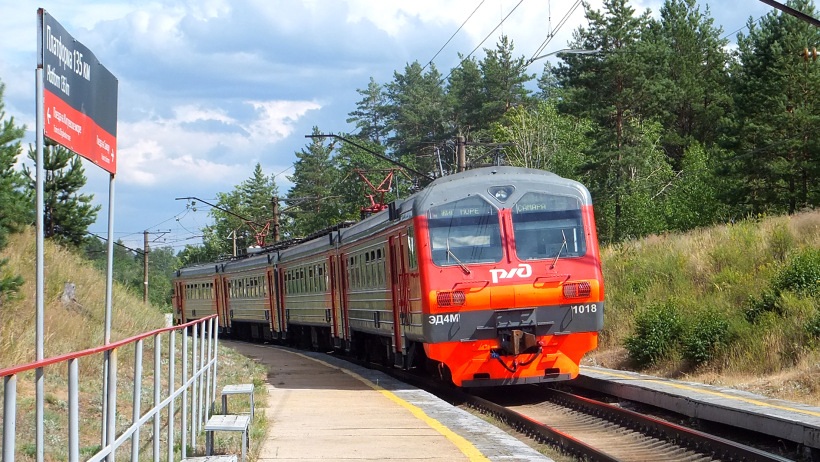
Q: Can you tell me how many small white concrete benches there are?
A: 3